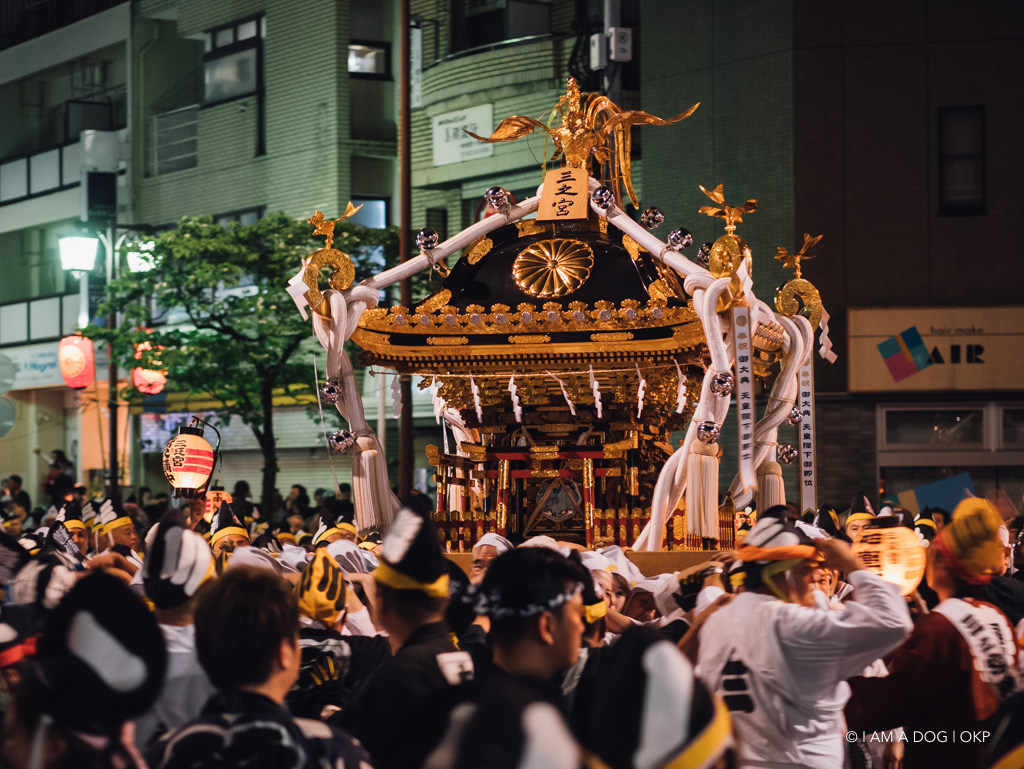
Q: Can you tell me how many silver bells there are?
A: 12